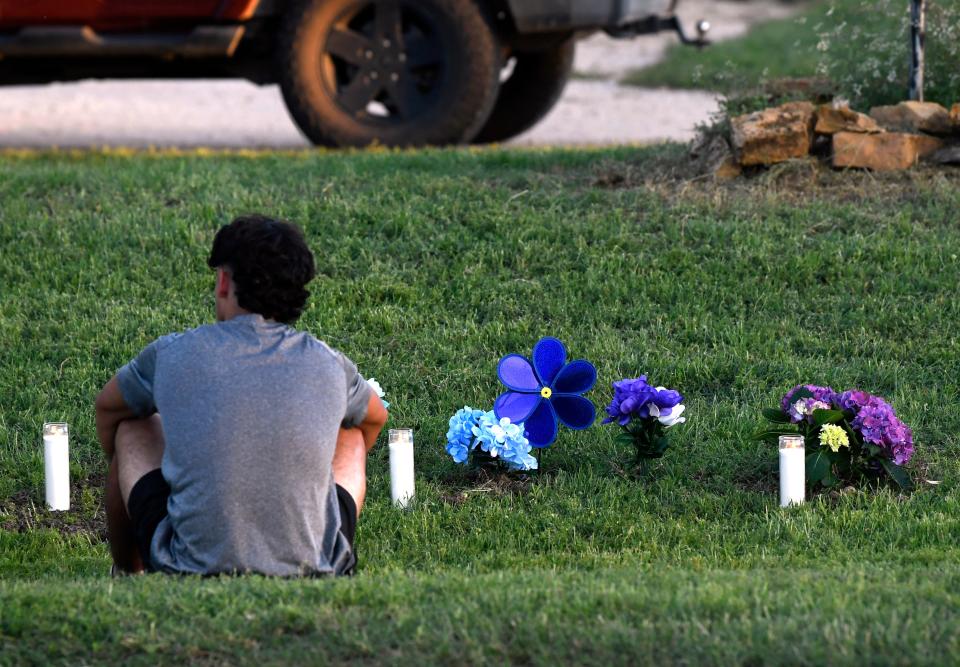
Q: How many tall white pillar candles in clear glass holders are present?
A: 3